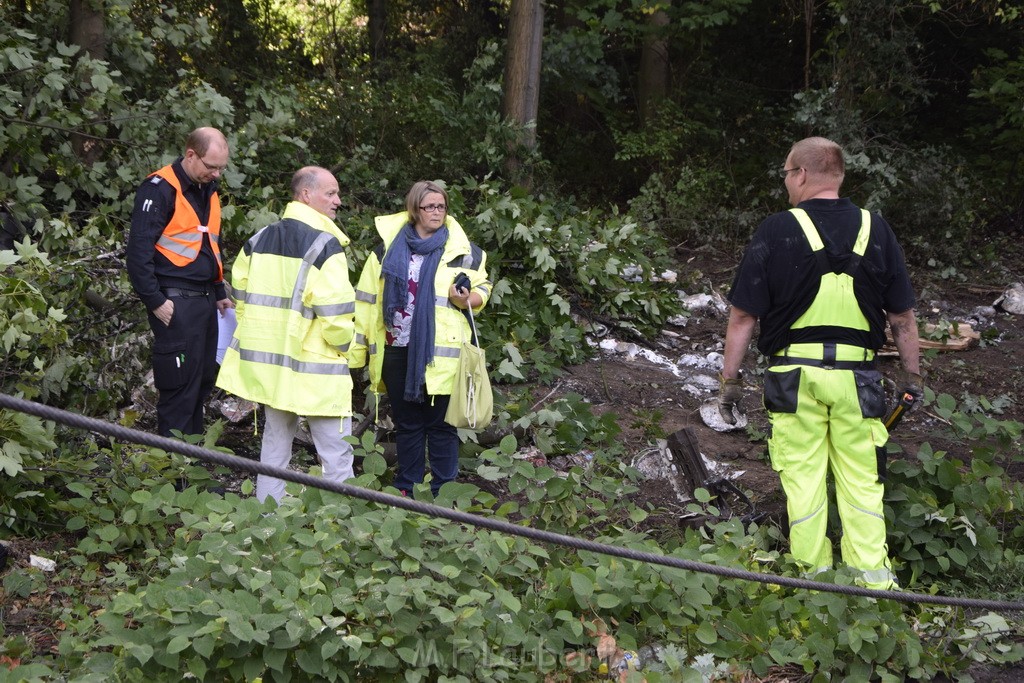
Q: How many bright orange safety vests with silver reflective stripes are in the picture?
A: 1